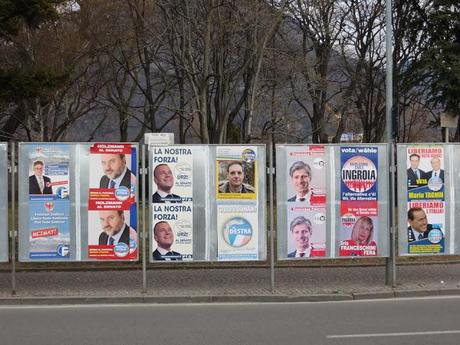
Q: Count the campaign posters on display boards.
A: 14